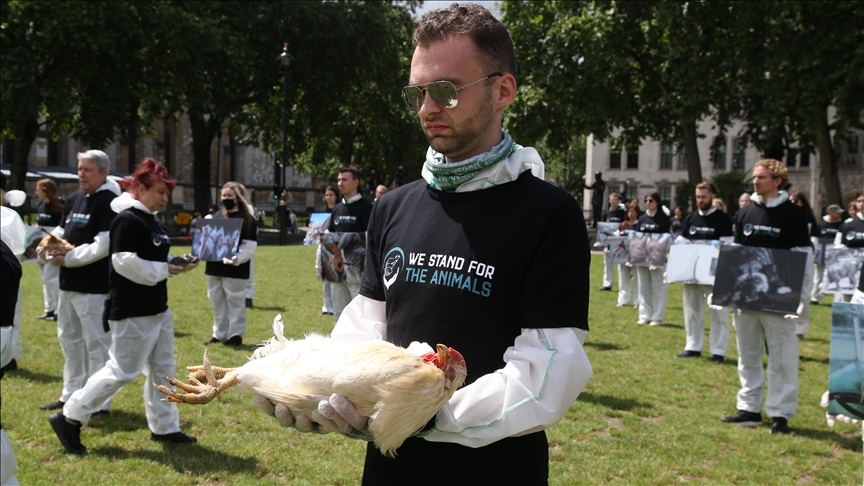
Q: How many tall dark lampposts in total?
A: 1